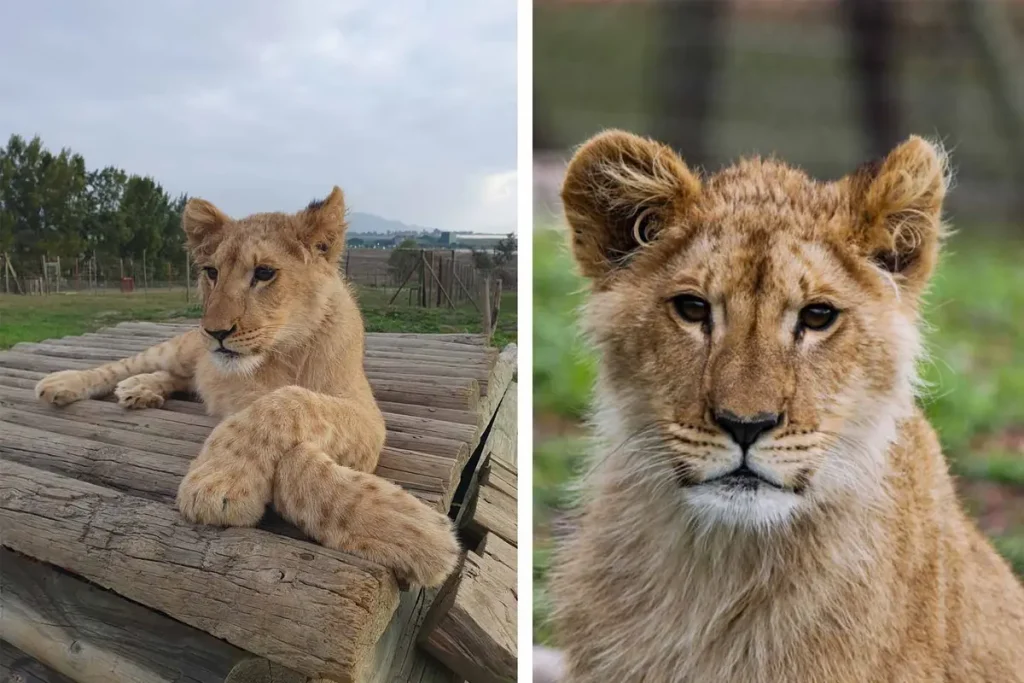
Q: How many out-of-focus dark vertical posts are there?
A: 2